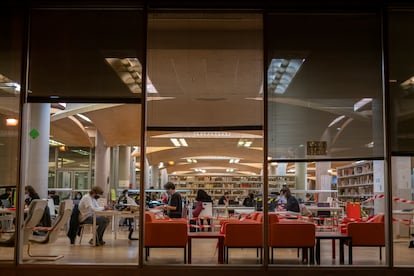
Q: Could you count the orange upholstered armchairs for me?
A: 4